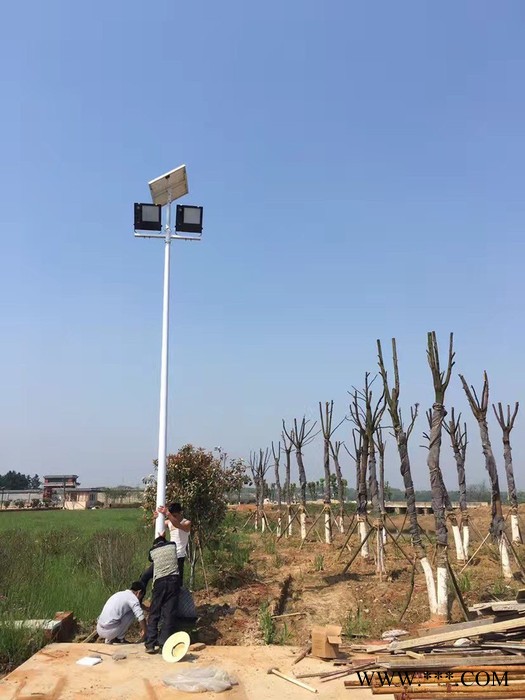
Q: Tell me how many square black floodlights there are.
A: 2